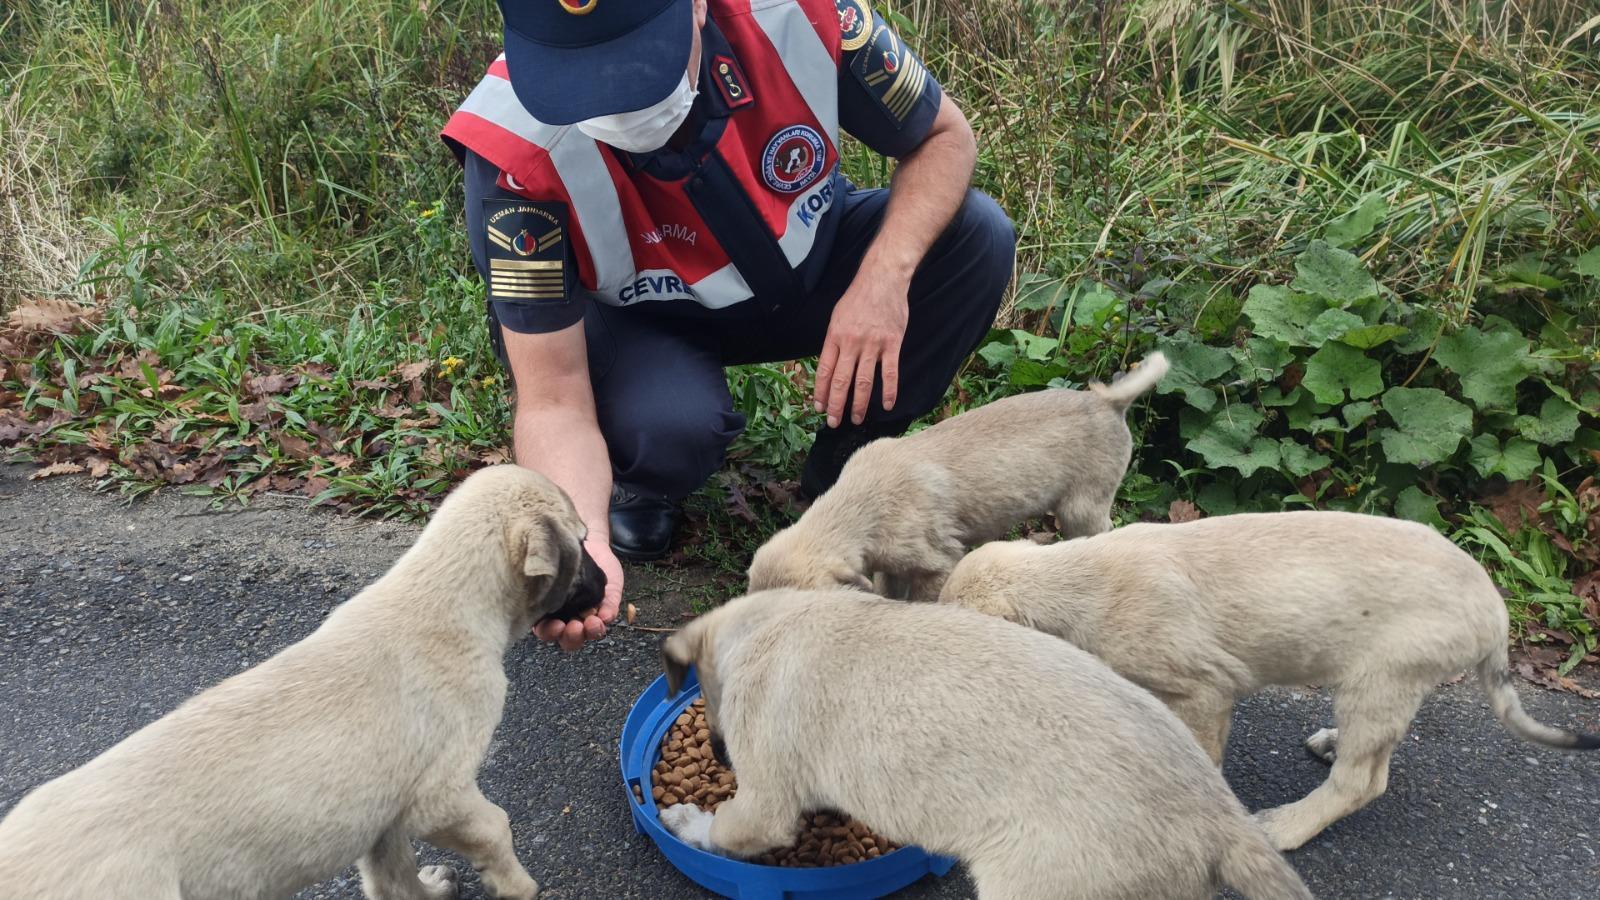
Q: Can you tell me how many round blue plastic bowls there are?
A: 1